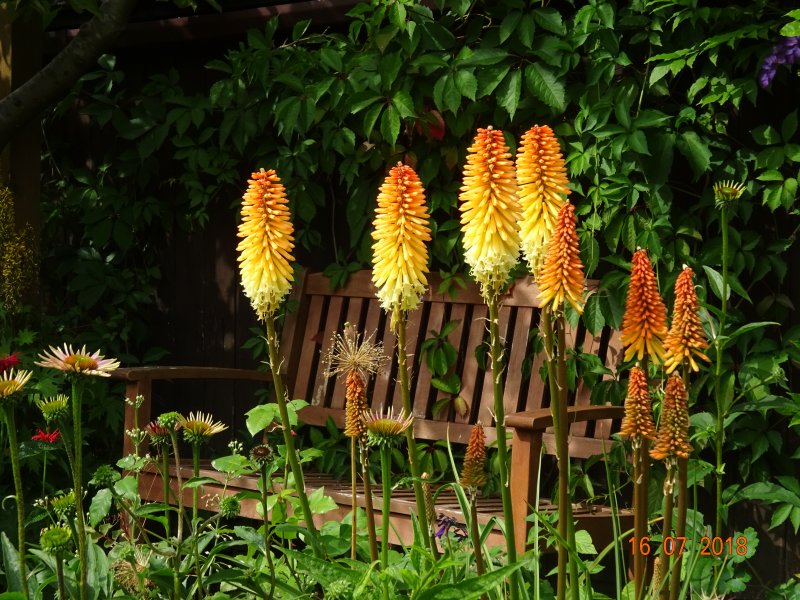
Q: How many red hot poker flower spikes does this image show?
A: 11